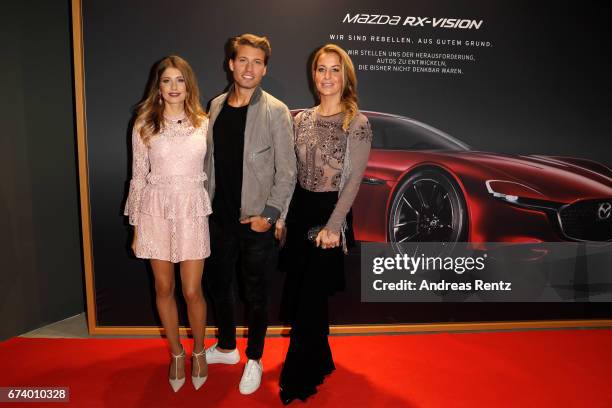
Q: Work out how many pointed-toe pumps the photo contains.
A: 2